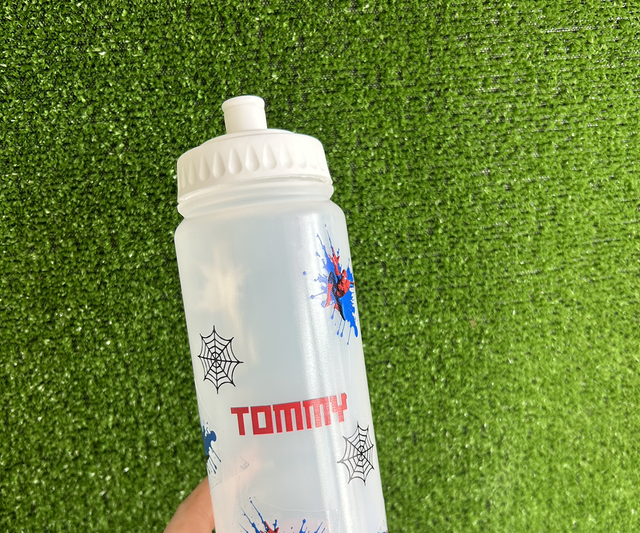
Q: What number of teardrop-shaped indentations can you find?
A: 11